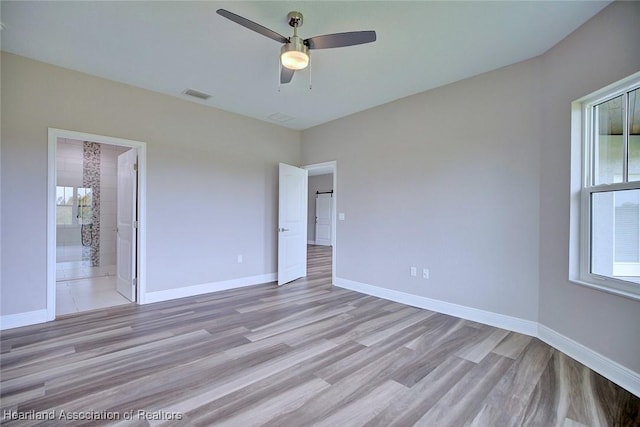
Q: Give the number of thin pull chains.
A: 2